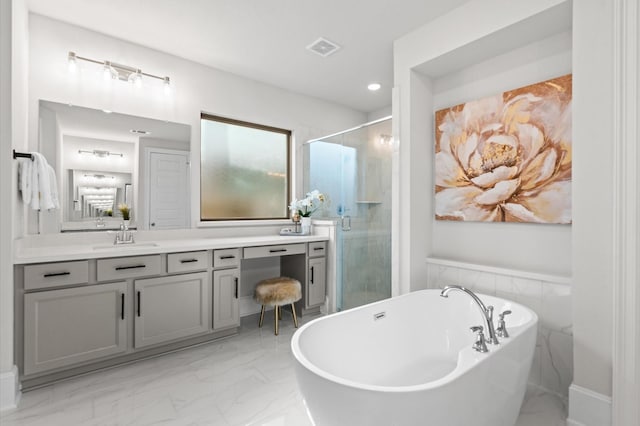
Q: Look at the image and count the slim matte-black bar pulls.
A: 10